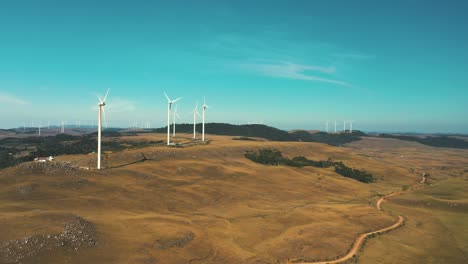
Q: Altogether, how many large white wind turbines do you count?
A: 5